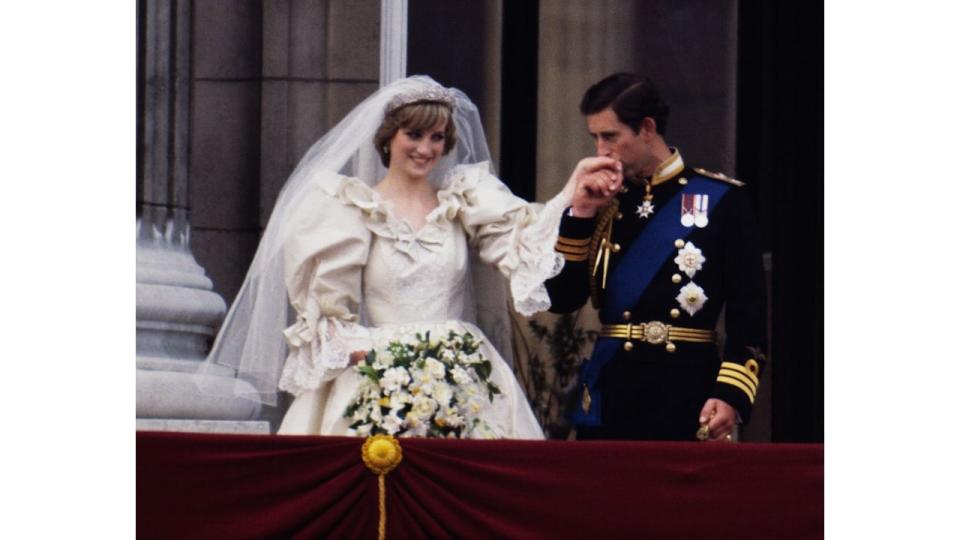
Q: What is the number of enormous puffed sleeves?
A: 2